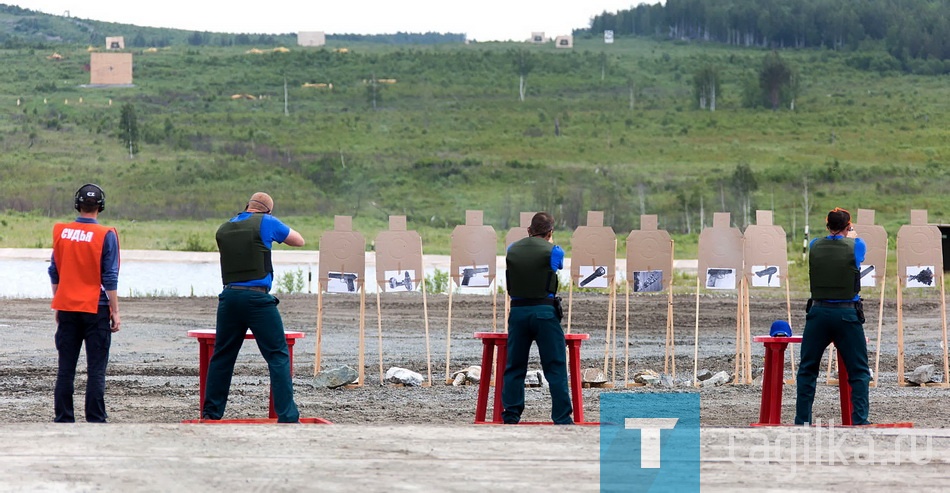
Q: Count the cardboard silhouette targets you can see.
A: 10